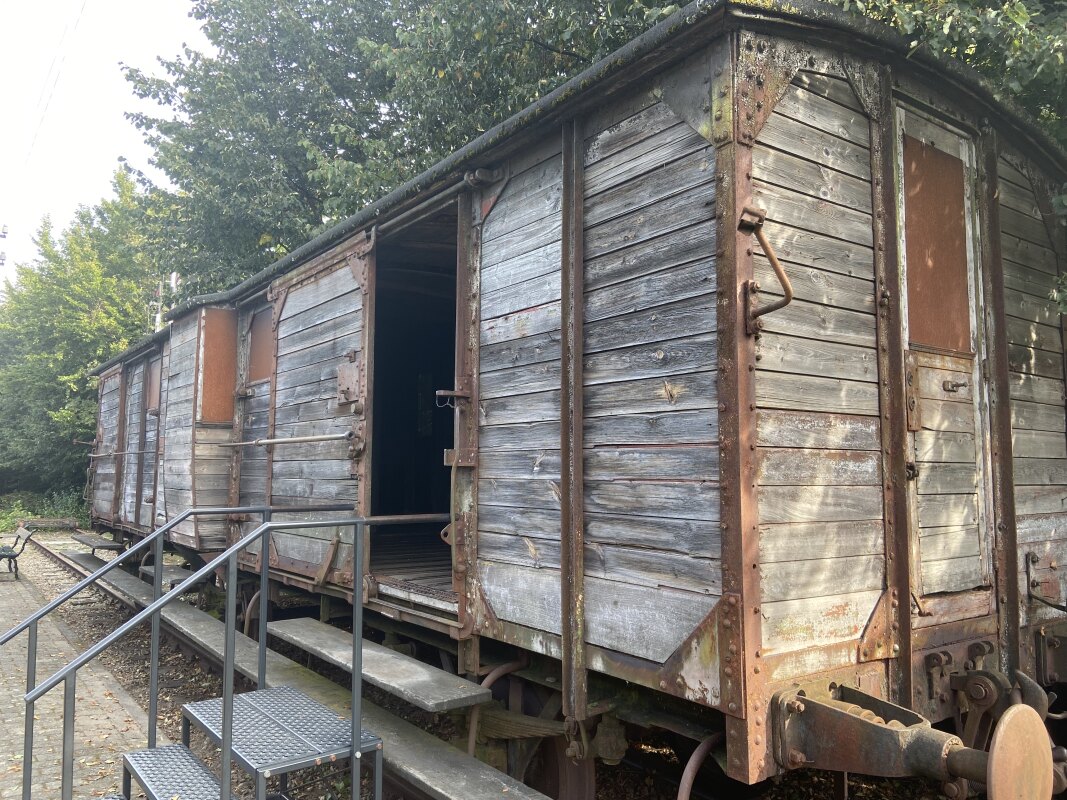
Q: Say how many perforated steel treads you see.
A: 2